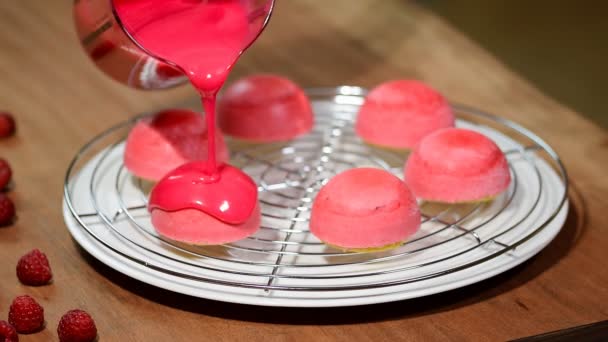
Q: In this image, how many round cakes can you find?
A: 6